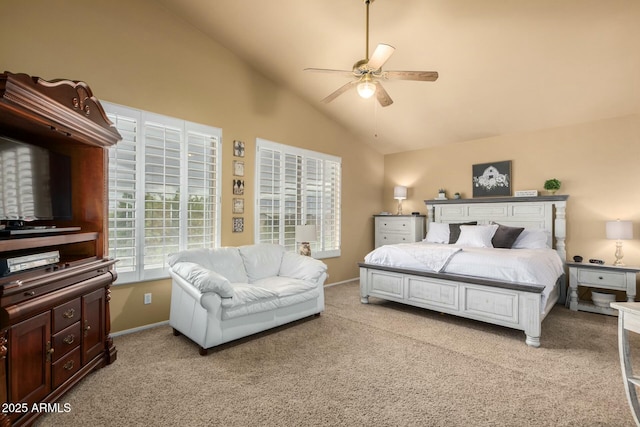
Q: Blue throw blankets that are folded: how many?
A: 0